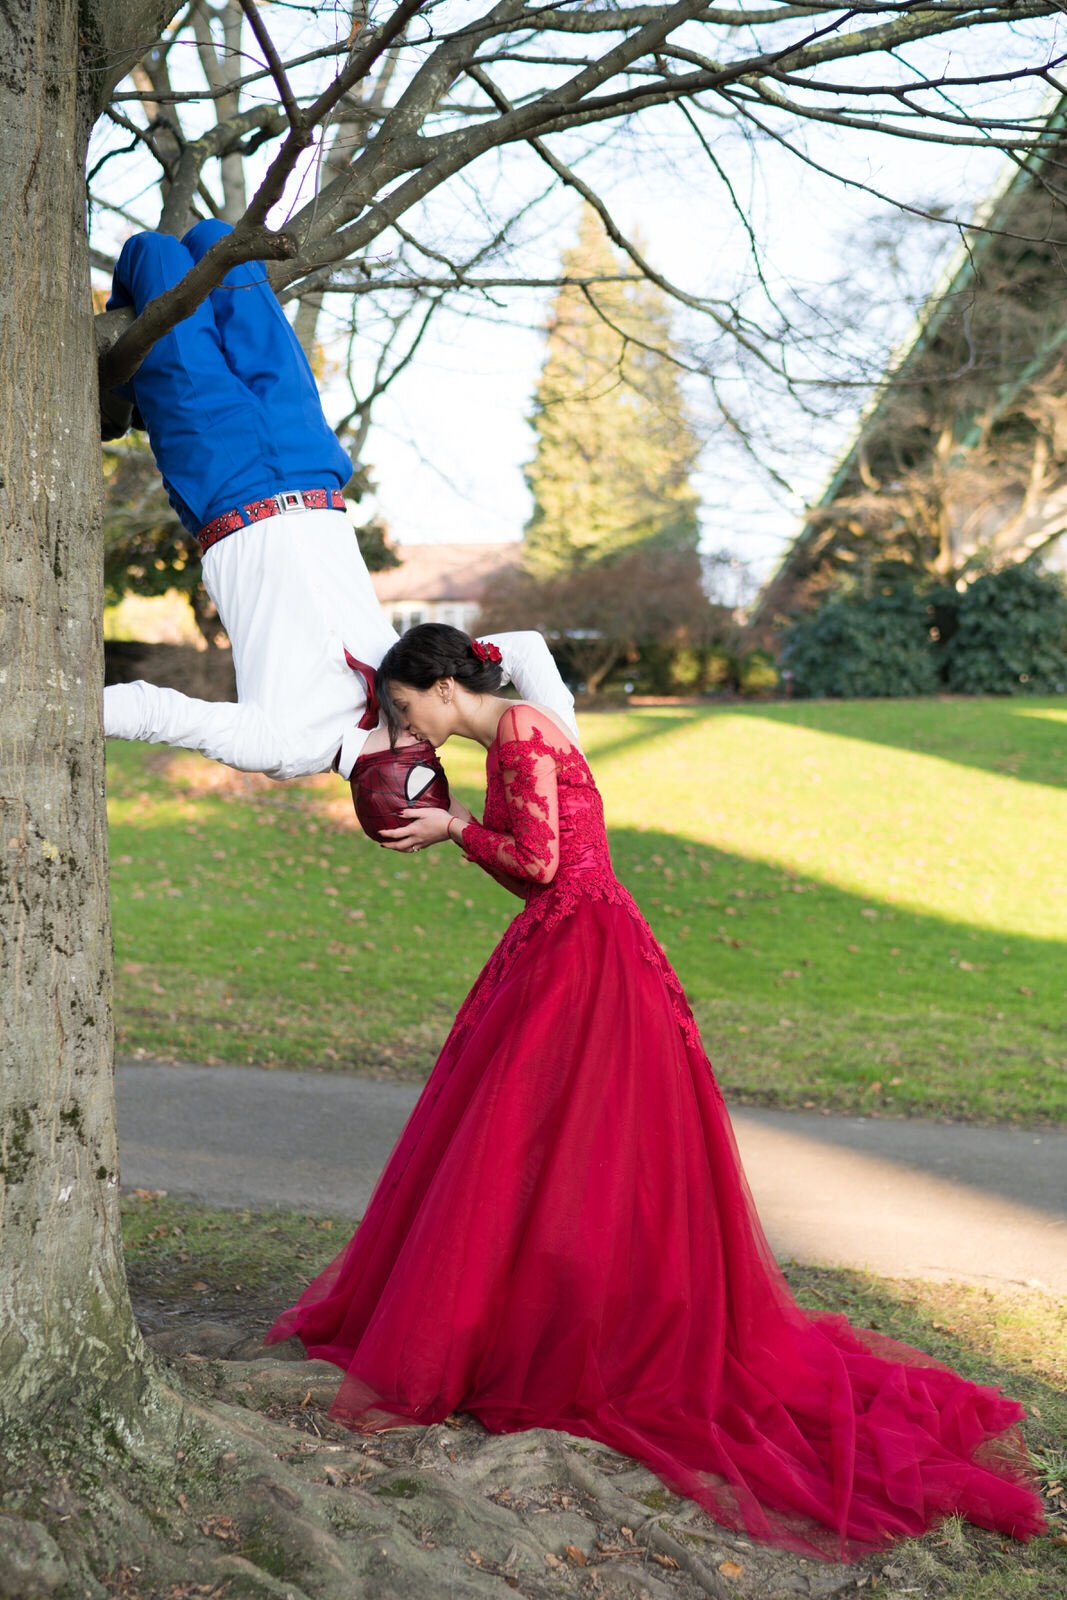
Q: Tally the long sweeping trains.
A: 1